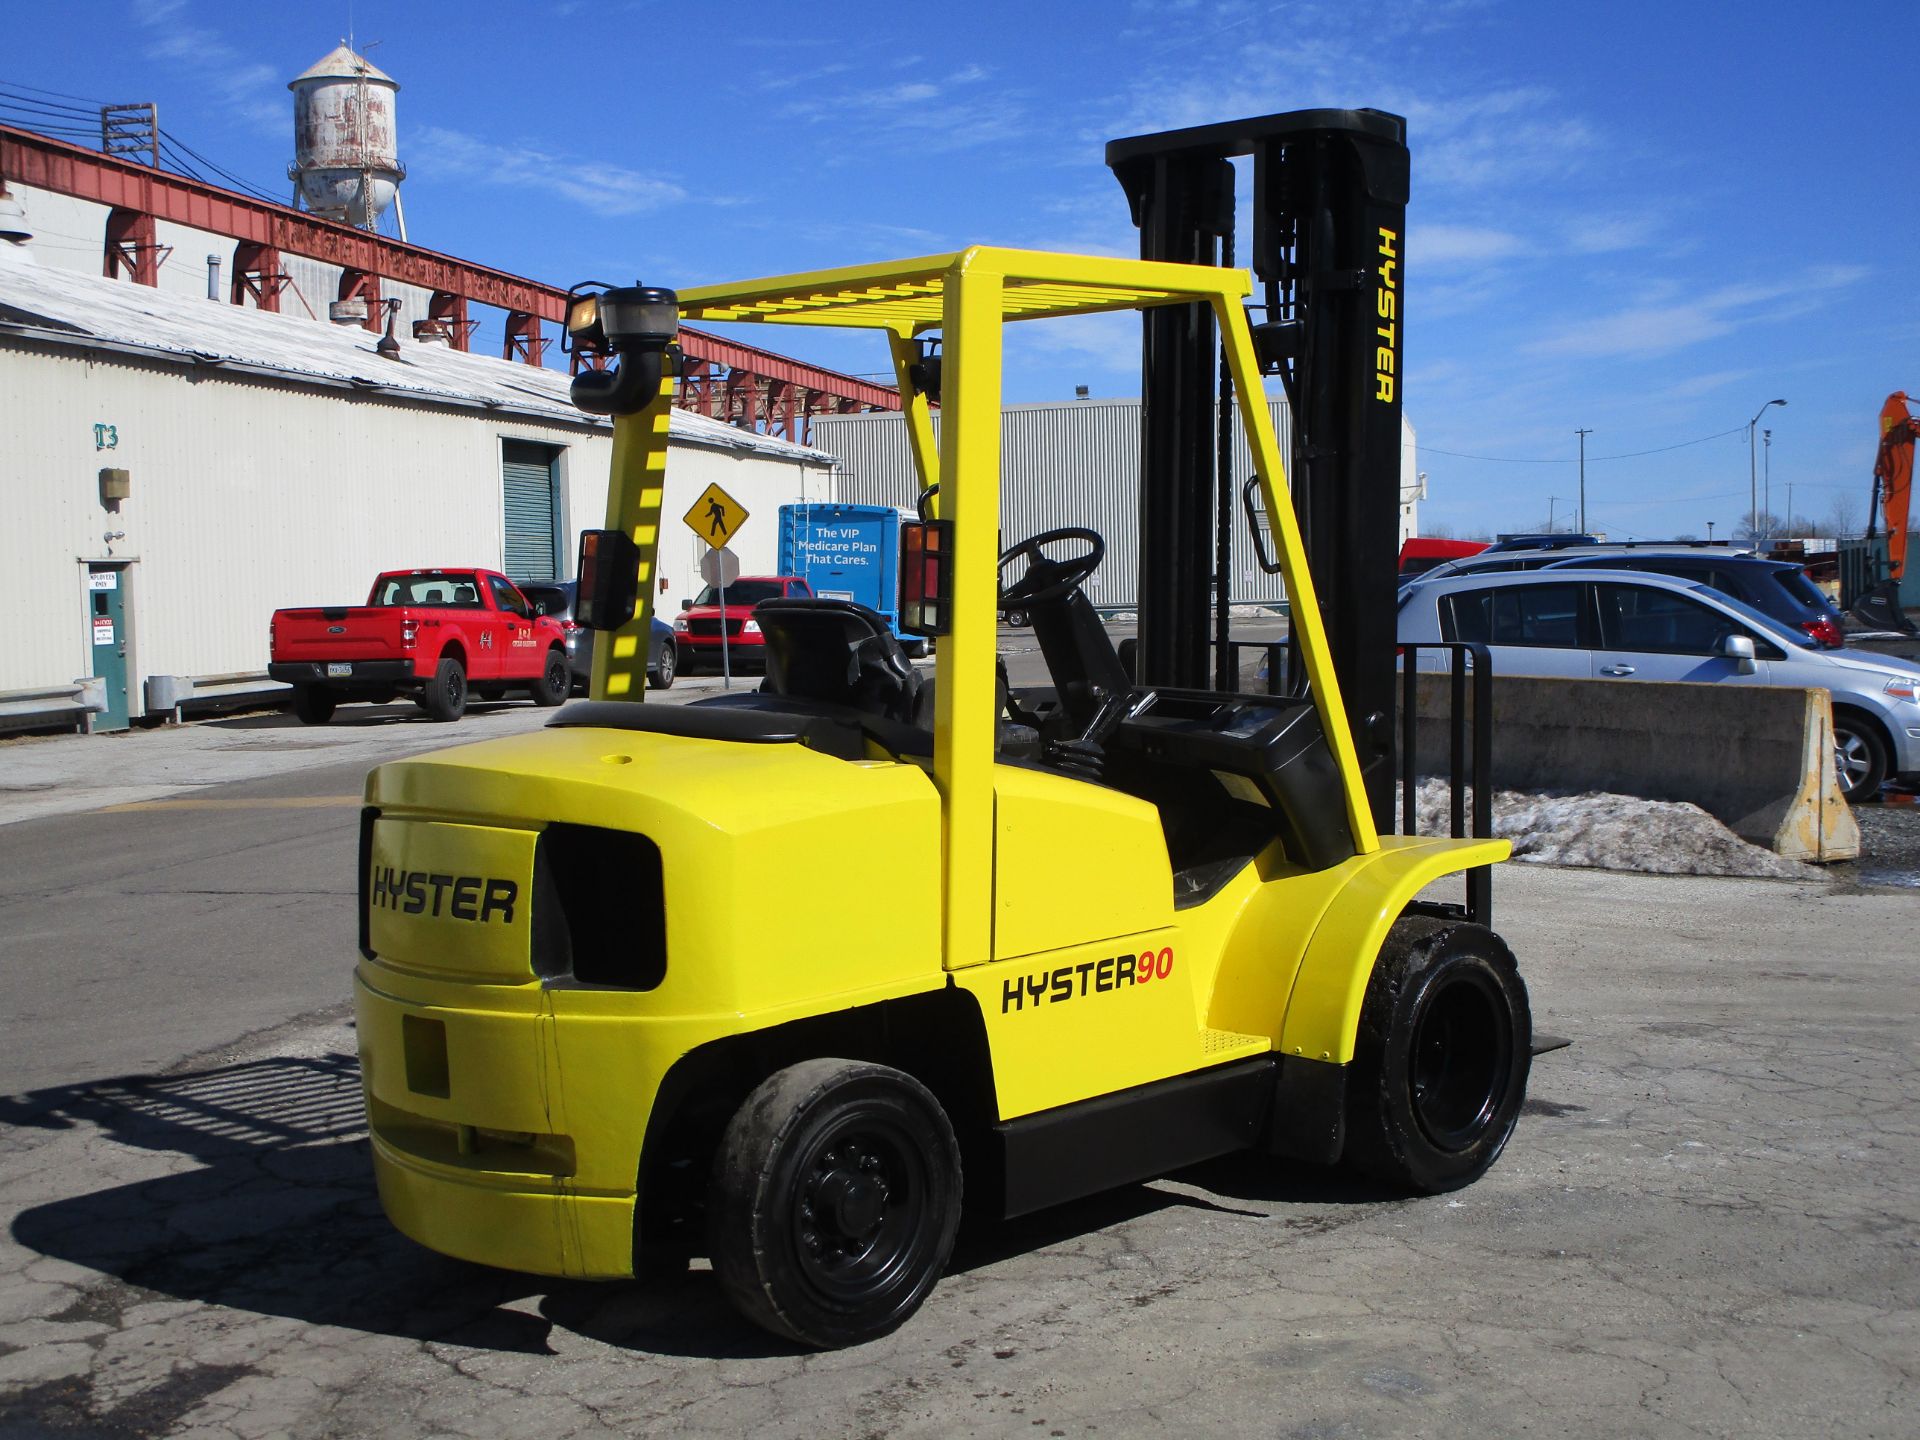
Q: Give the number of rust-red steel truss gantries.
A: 1